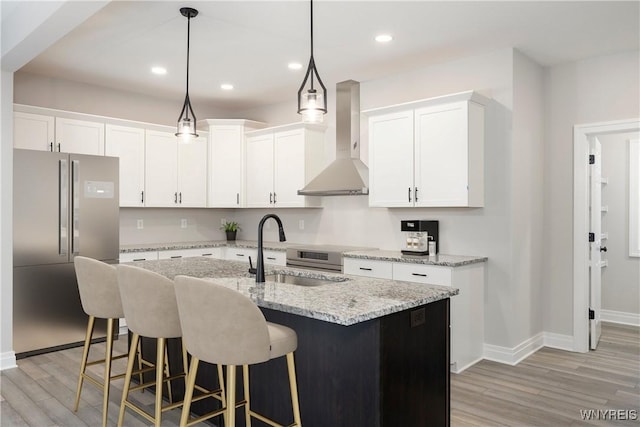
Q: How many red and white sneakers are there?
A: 0